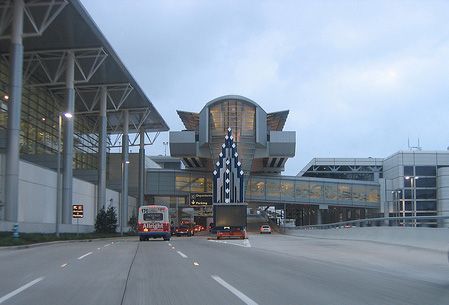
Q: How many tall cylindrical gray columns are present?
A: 5